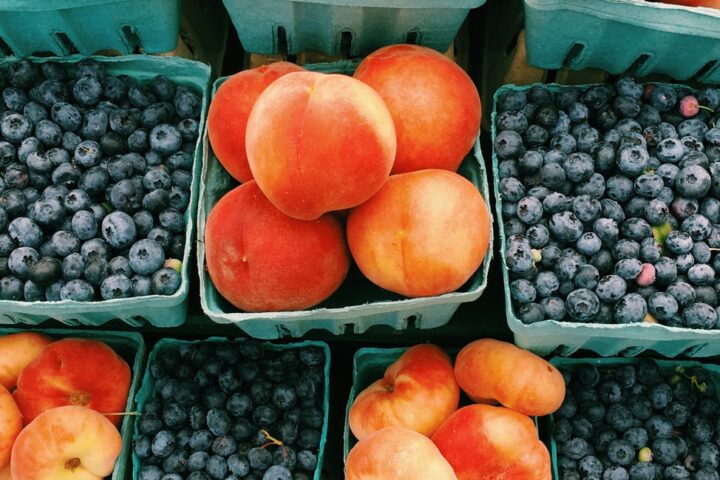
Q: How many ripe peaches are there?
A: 13